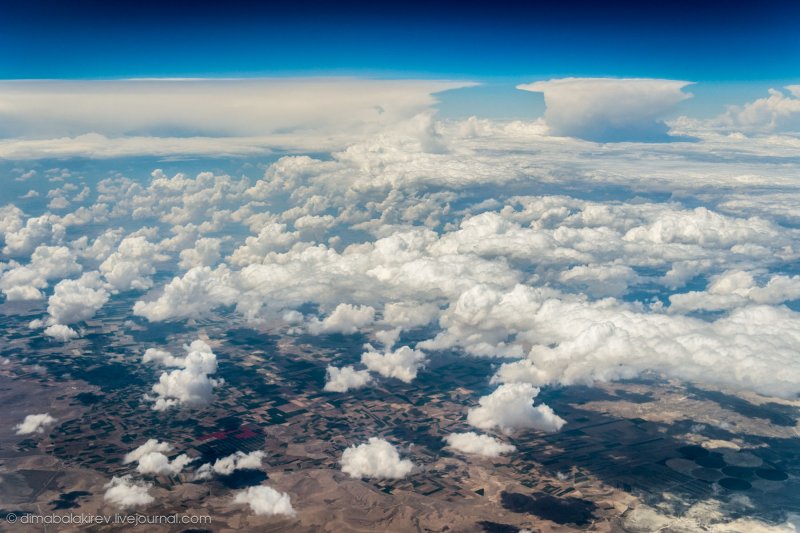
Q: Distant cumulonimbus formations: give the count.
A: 2